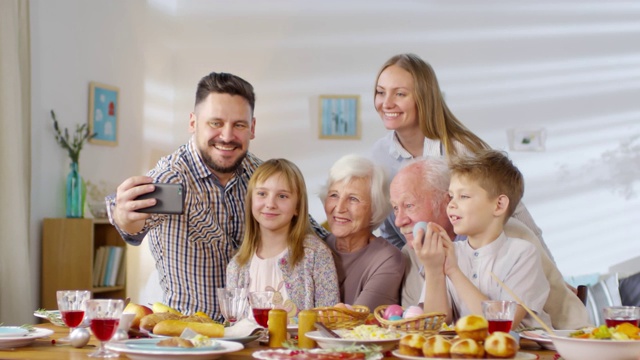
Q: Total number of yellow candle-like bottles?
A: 2